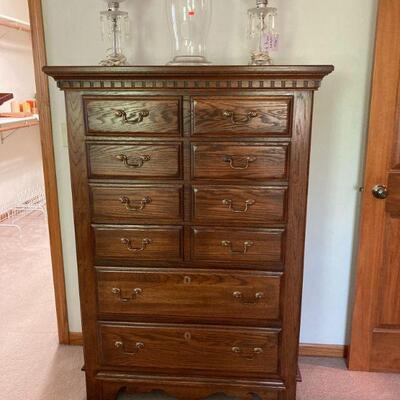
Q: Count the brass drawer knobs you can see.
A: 12